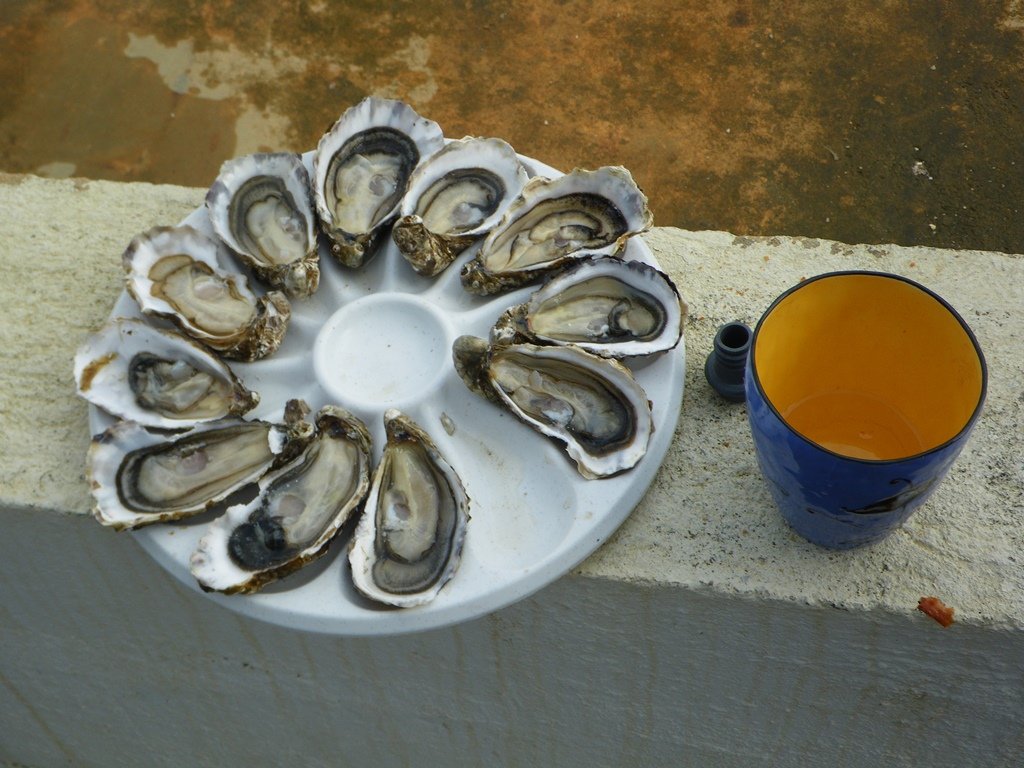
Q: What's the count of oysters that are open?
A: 11